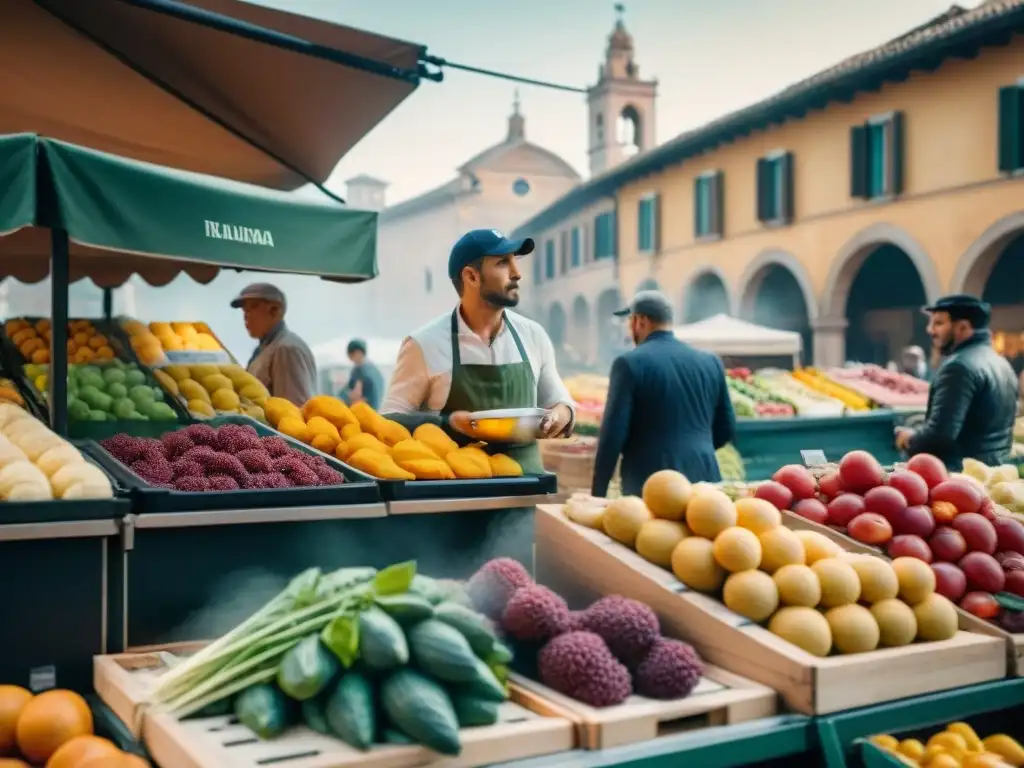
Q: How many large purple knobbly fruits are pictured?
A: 5